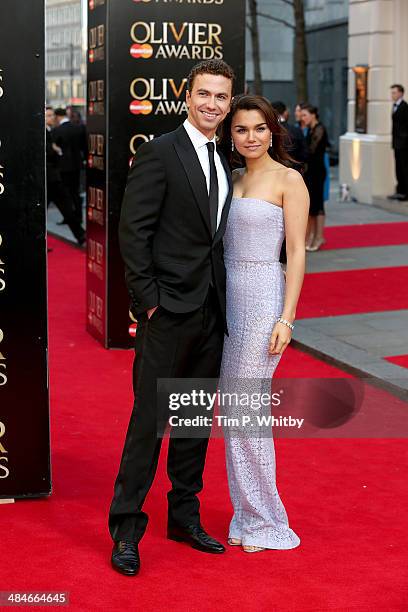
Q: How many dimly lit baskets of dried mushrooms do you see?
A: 0